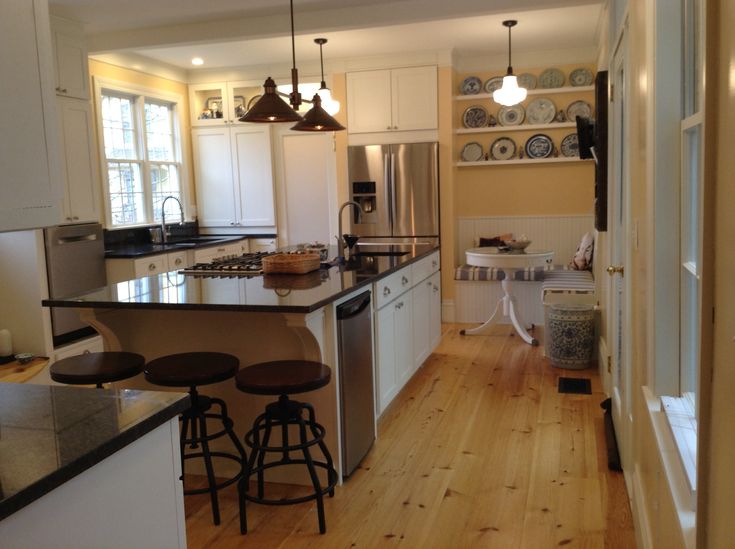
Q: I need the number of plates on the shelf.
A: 13